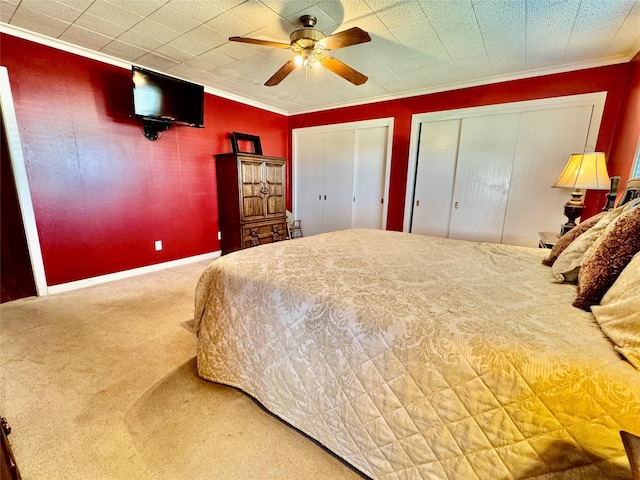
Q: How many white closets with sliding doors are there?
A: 2